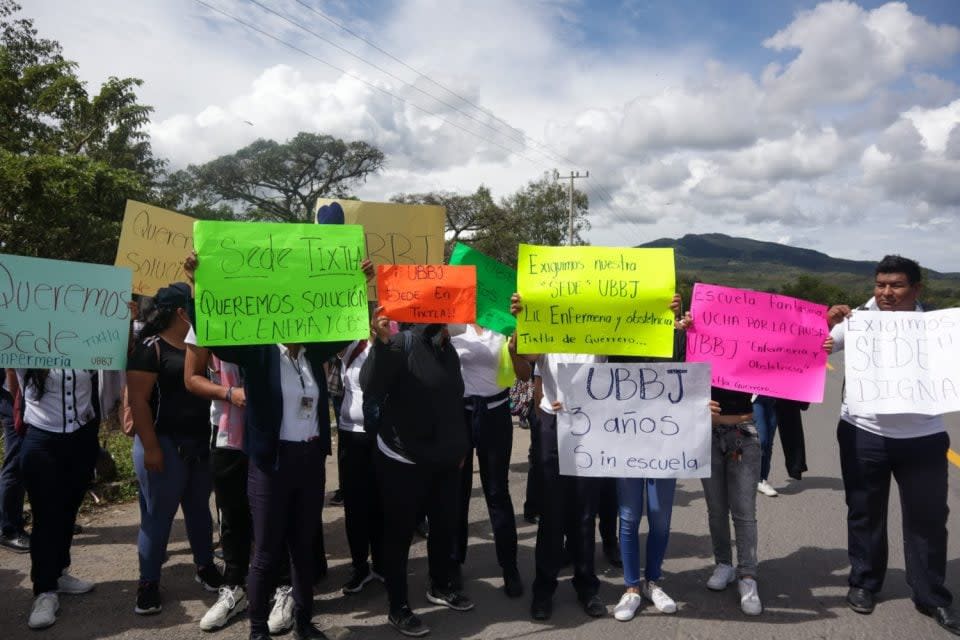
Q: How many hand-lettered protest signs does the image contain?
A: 10